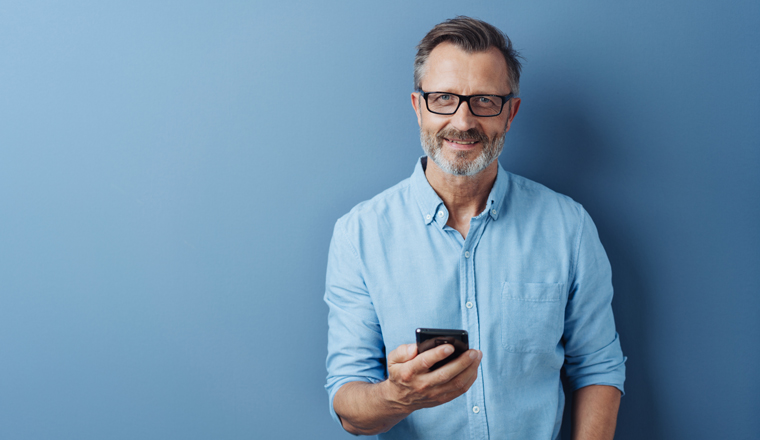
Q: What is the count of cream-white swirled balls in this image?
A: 0